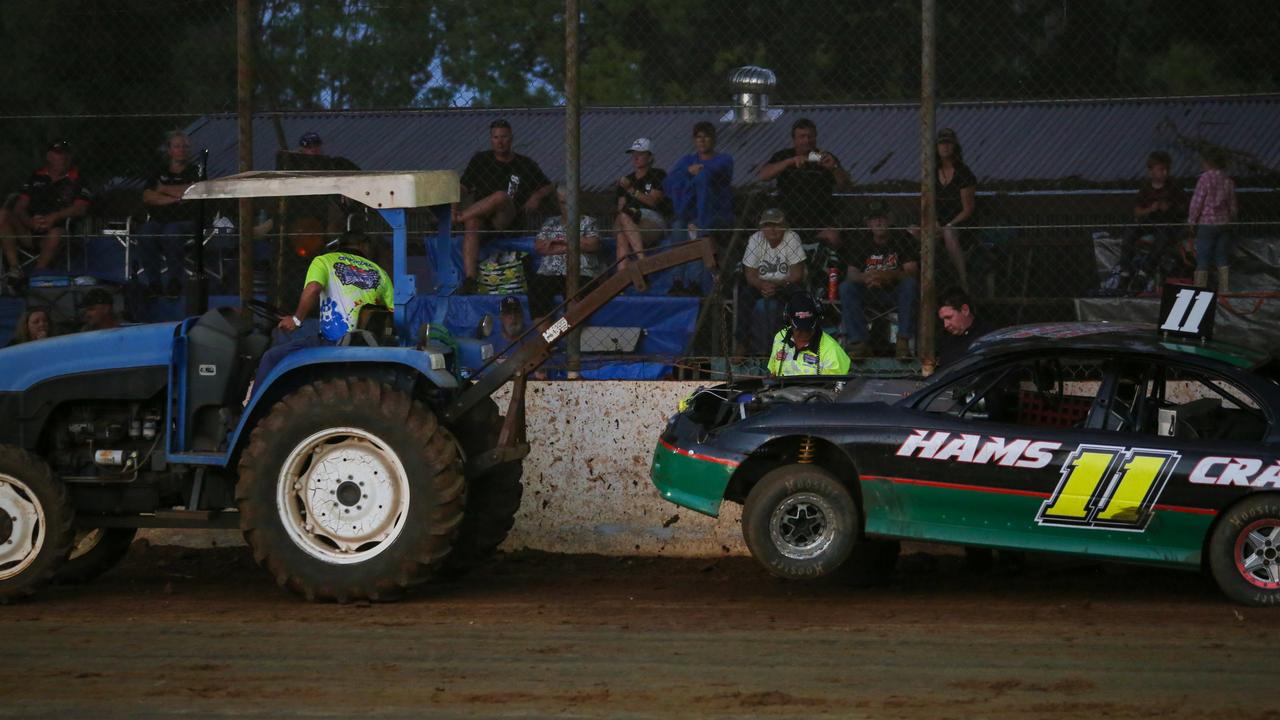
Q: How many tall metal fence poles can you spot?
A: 3